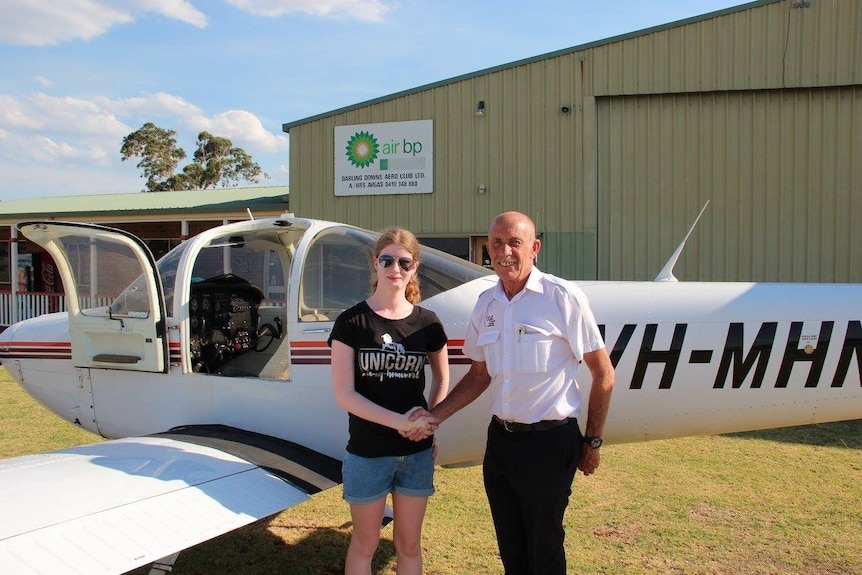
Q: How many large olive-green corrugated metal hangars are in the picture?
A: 1